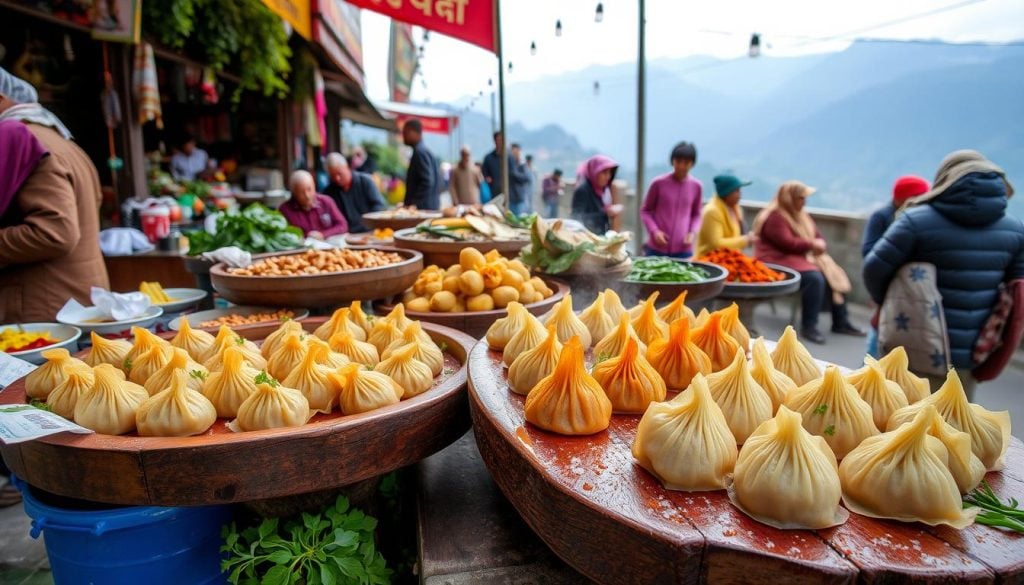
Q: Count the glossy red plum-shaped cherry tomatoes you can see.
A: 0